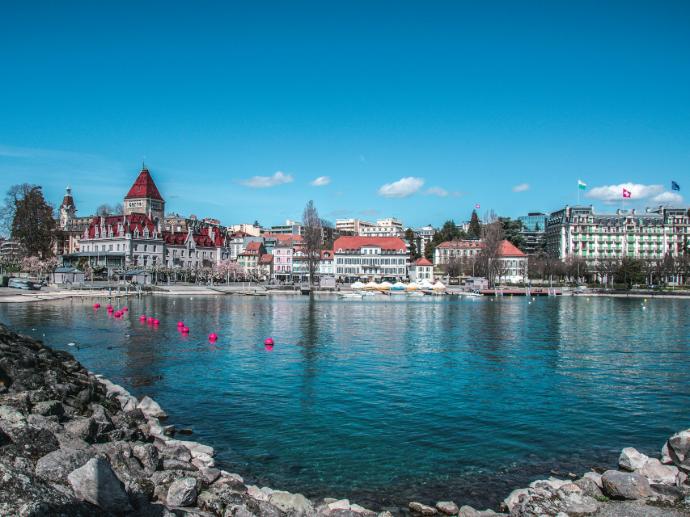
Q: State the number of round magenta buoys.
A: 13